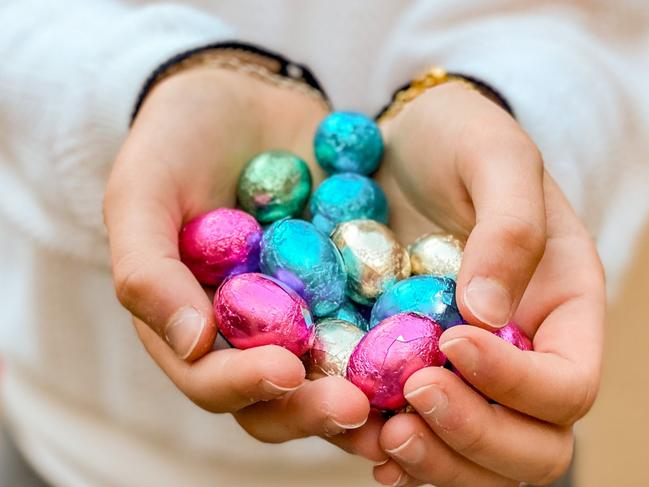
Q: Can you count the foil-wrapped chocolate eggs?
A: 13